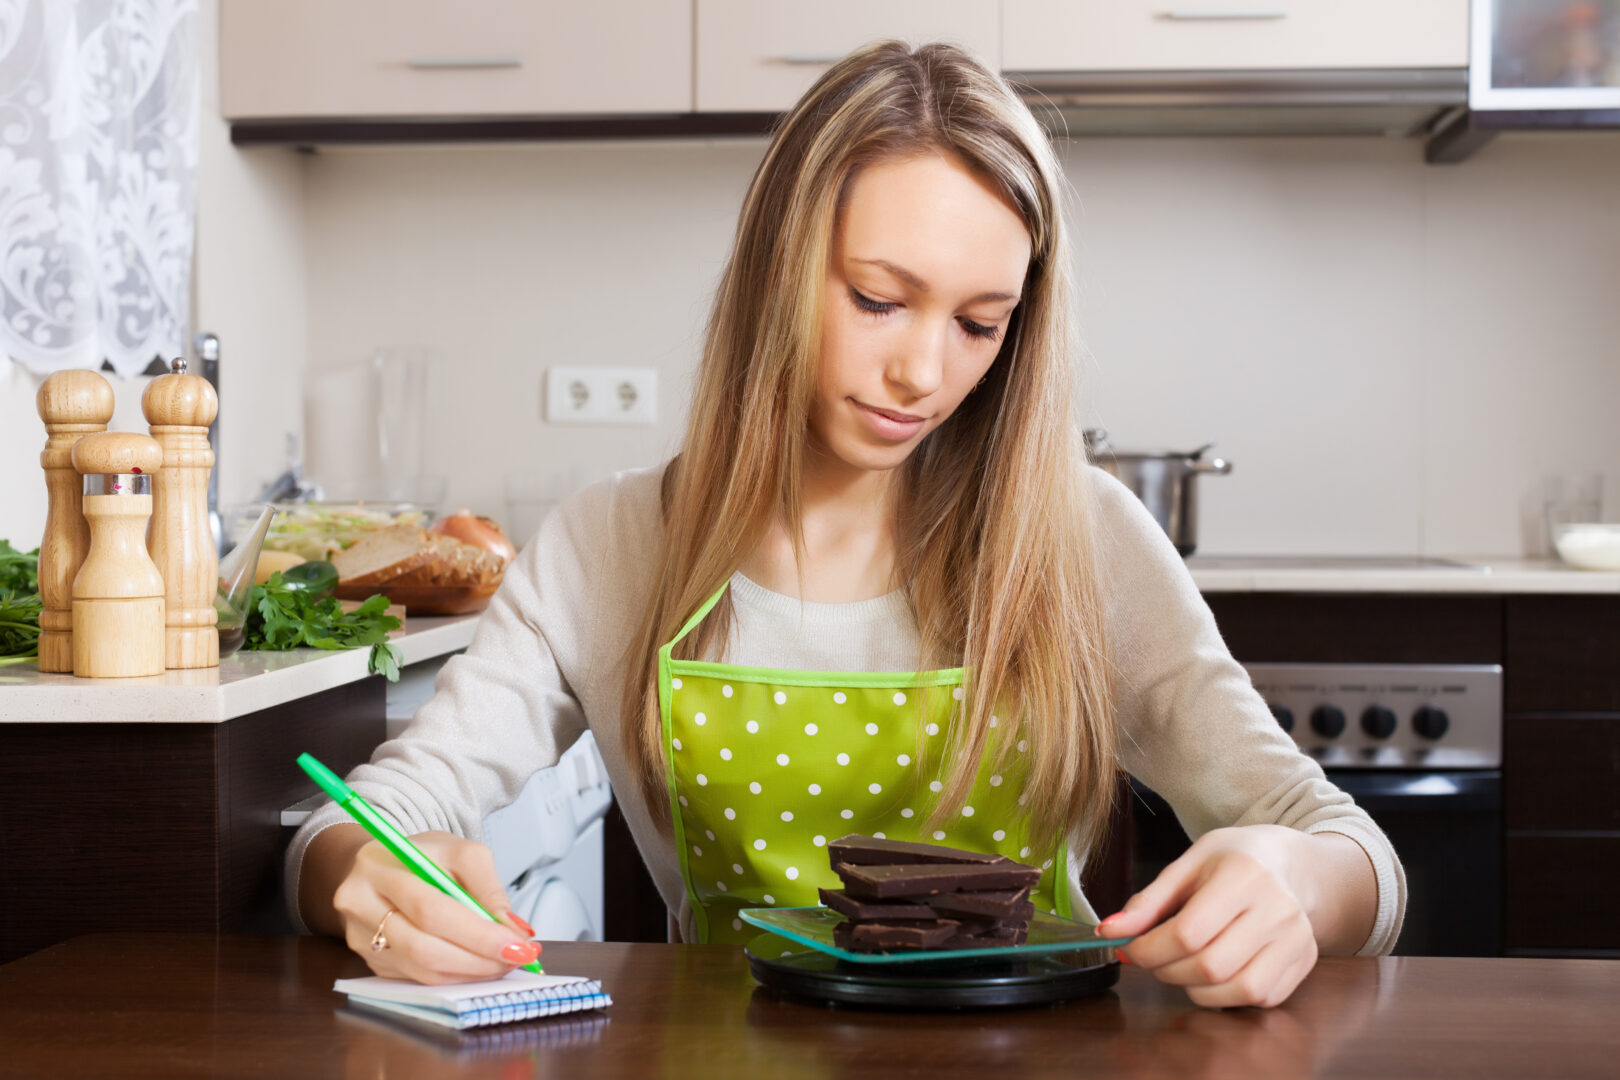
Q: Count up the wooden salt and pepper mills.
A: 3